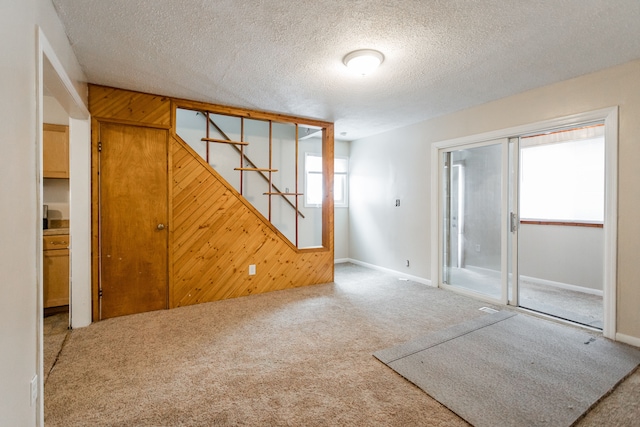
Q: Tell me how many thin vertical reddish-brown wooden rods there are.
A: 4